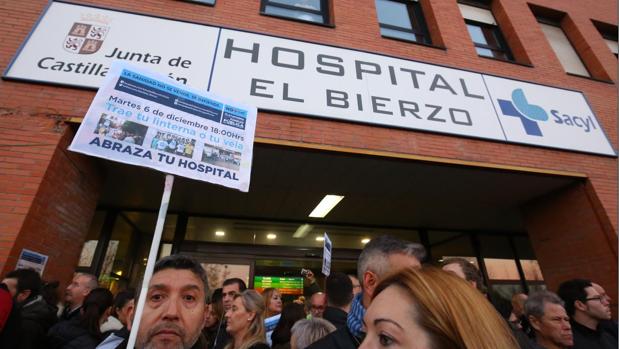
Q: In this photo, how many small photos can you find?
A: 3